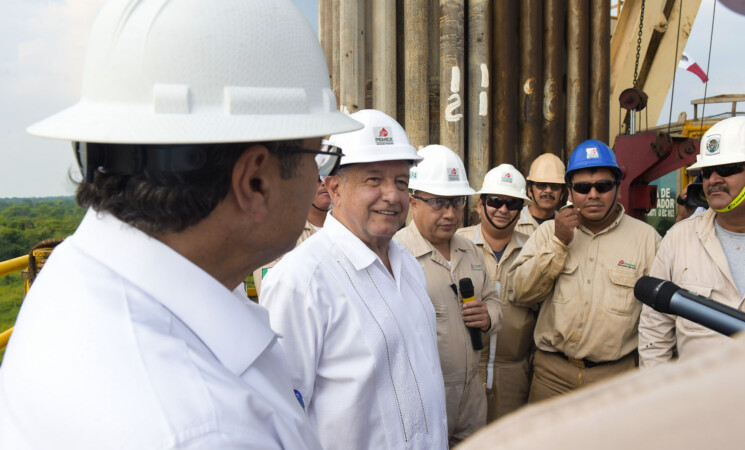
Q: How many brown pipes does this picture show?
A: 5